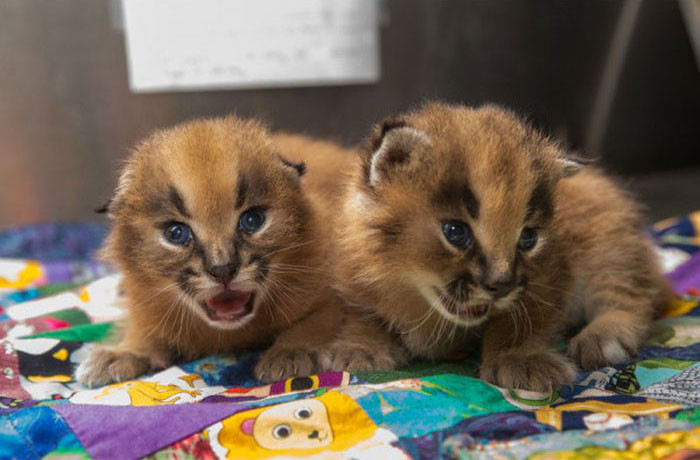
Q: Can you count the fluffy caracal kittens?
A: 2